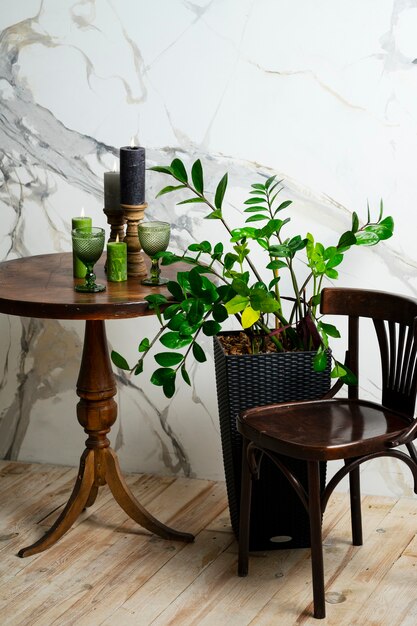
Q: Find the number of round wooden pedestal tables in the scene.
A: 1